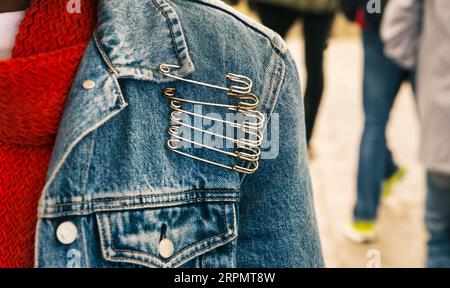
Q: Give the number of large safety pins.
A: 6